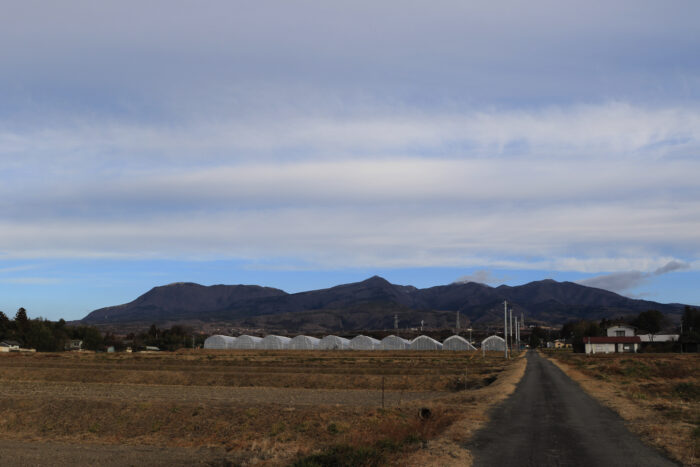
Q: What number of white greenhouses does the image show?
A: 10